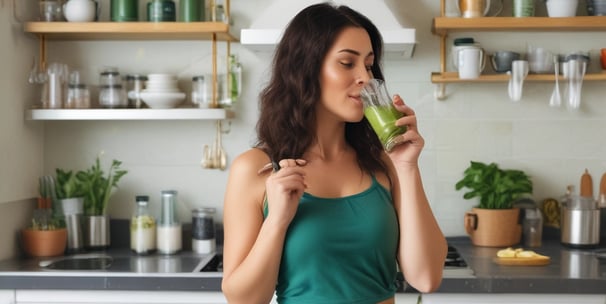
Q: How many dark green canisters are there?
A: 3